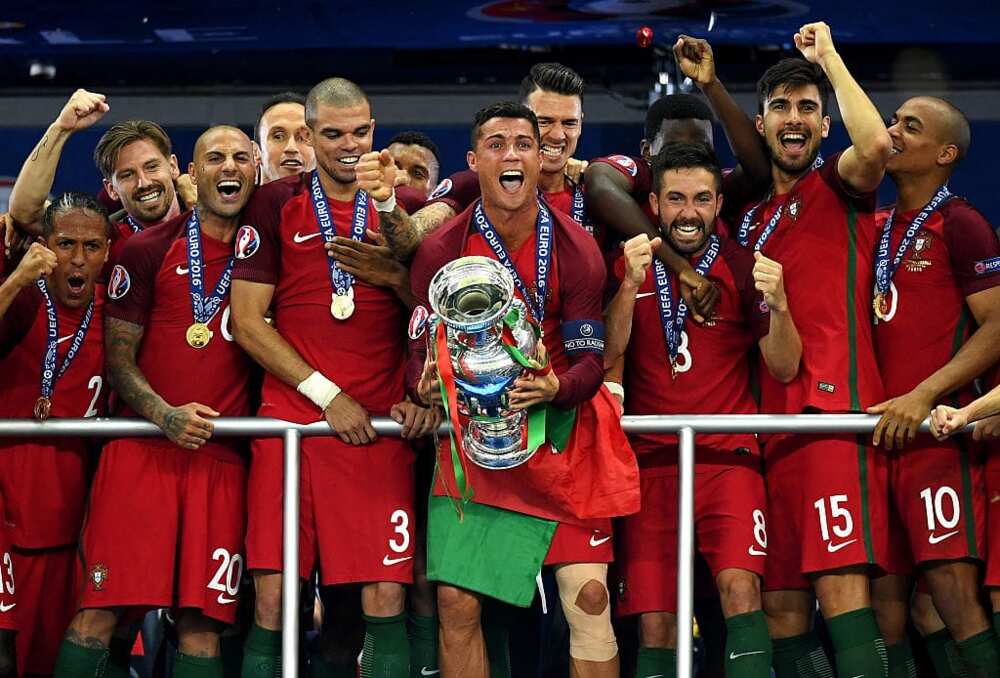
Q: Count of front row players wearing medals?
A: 7